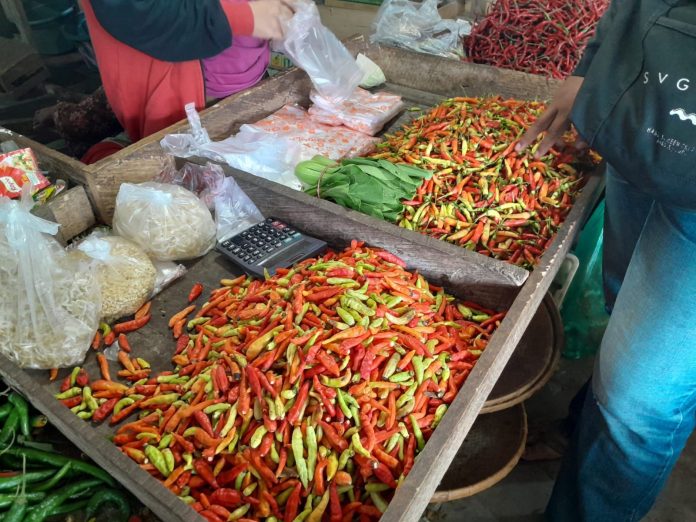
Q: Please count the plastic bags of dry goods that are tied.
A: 3